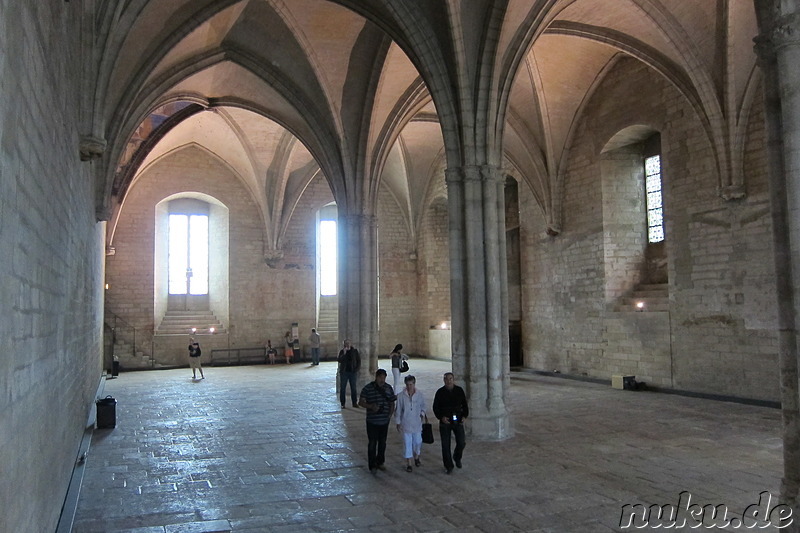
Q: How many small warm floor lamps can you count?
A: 4